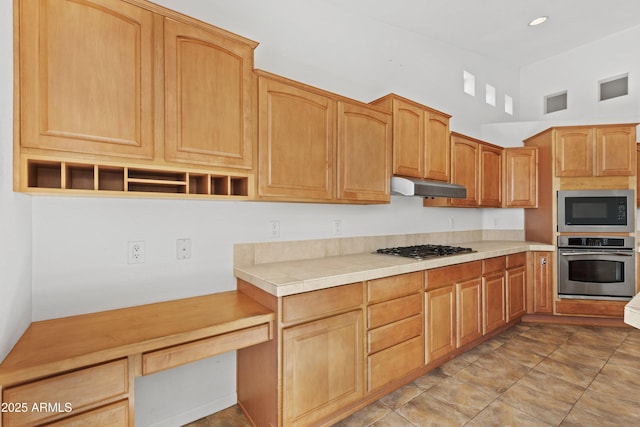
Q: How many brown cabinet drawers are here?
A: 12